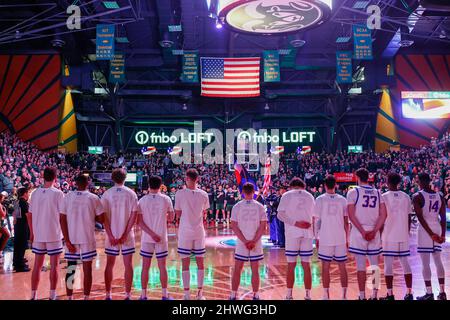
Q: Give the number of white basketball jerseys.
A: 11